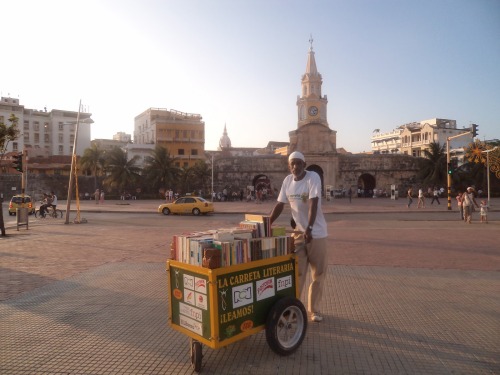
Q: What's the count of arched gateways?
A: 3